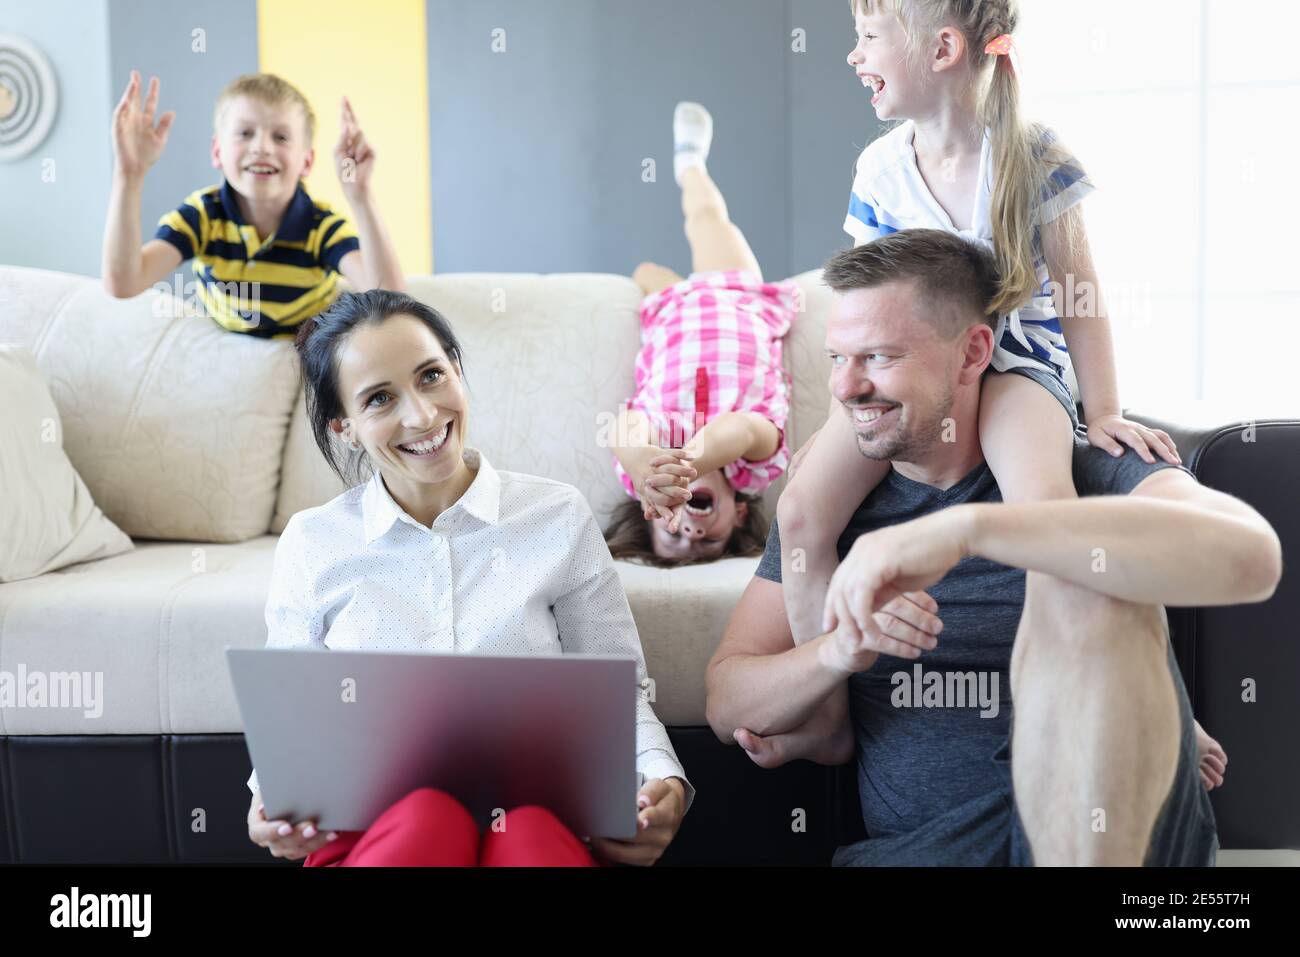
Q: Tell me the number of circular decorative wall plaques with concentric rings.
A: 1